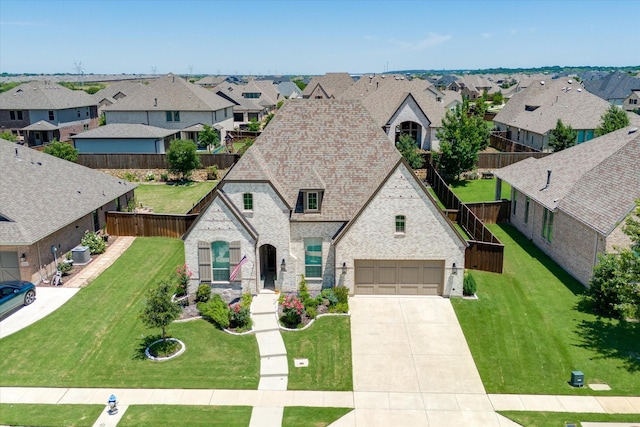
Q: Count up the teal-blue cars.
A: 1